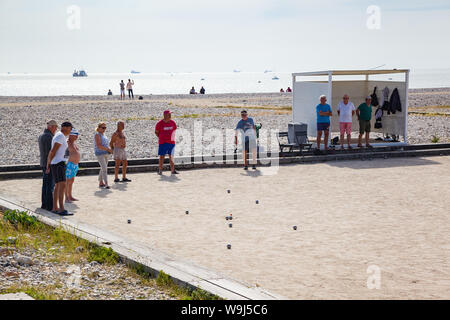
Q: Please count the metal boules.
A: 9